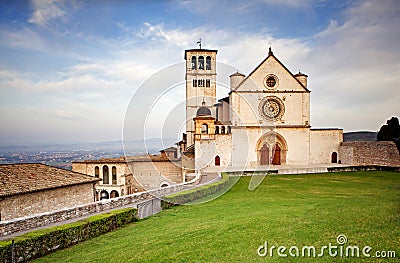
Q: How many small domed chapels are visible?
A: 1